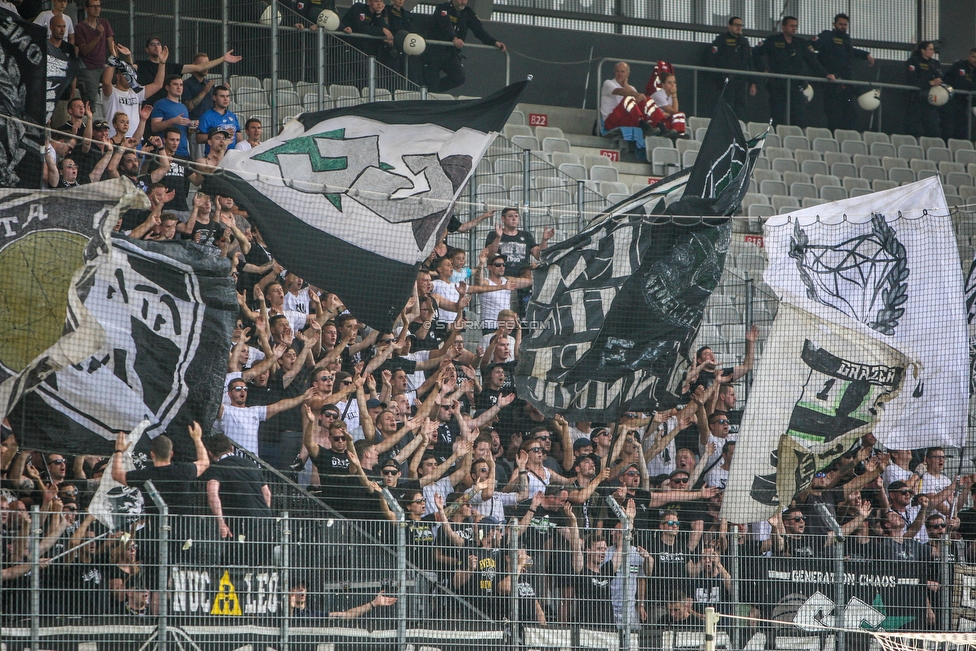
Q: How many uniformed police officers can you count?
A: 9